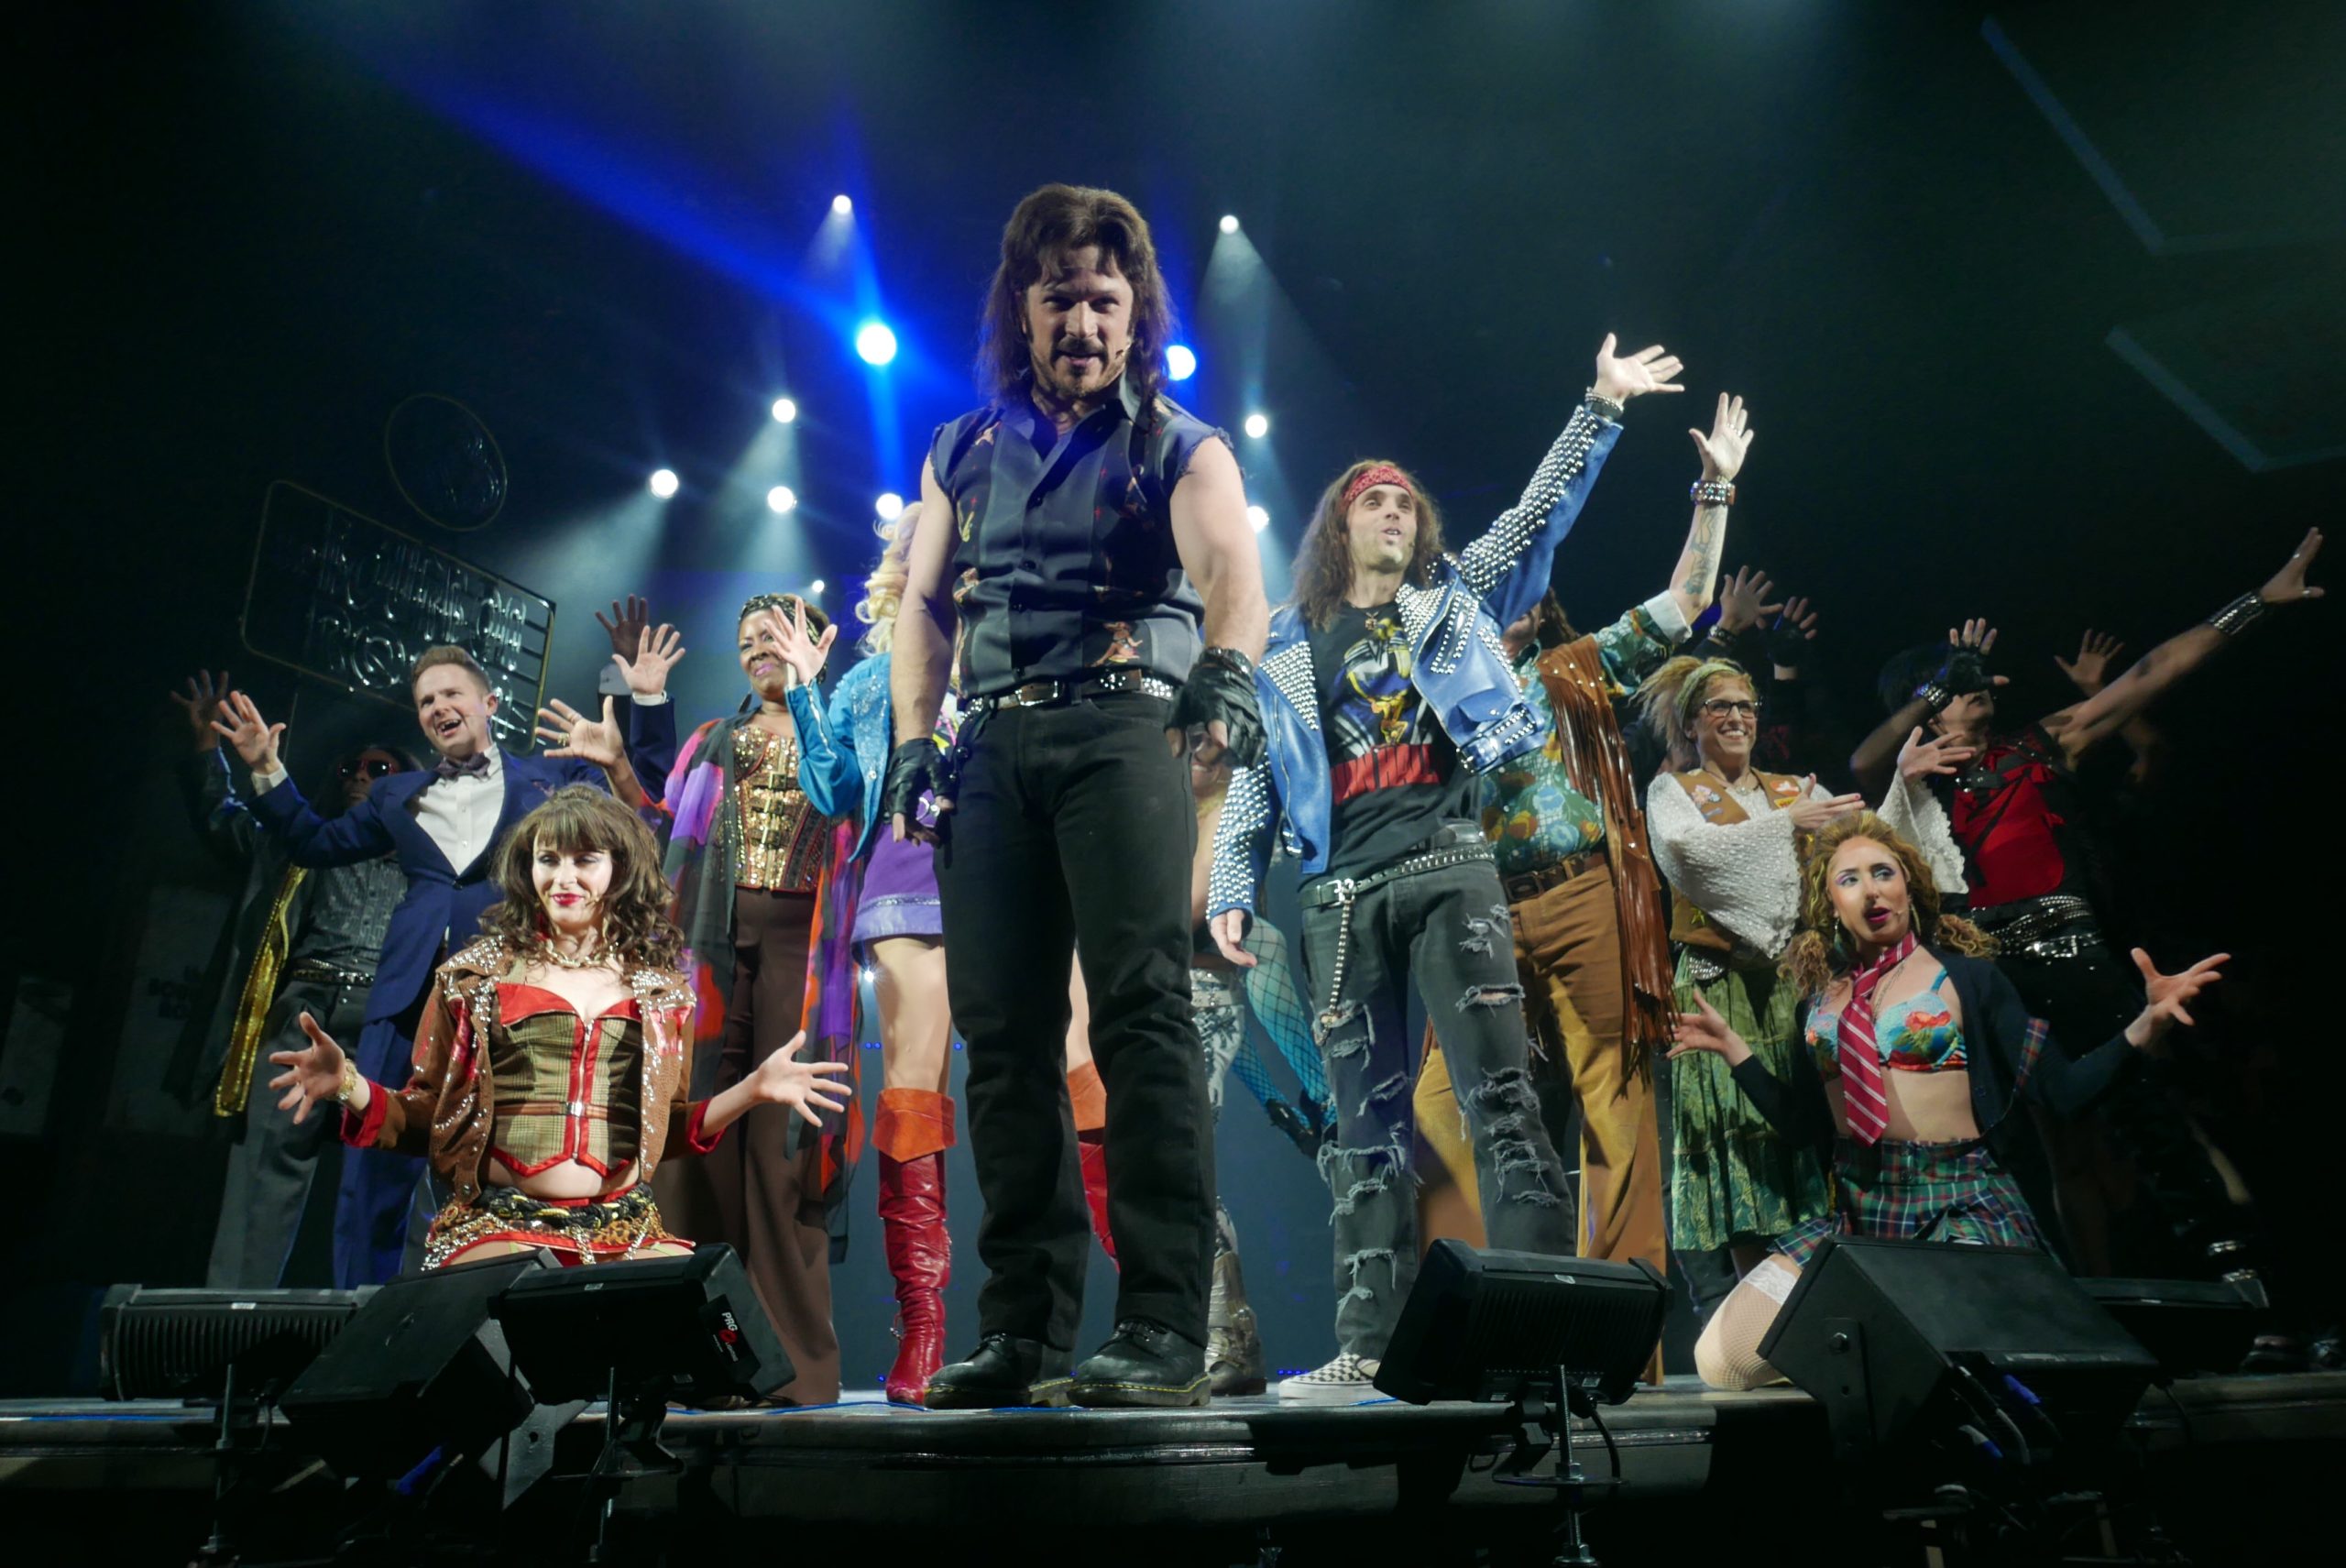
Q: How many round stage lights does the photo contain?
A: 11